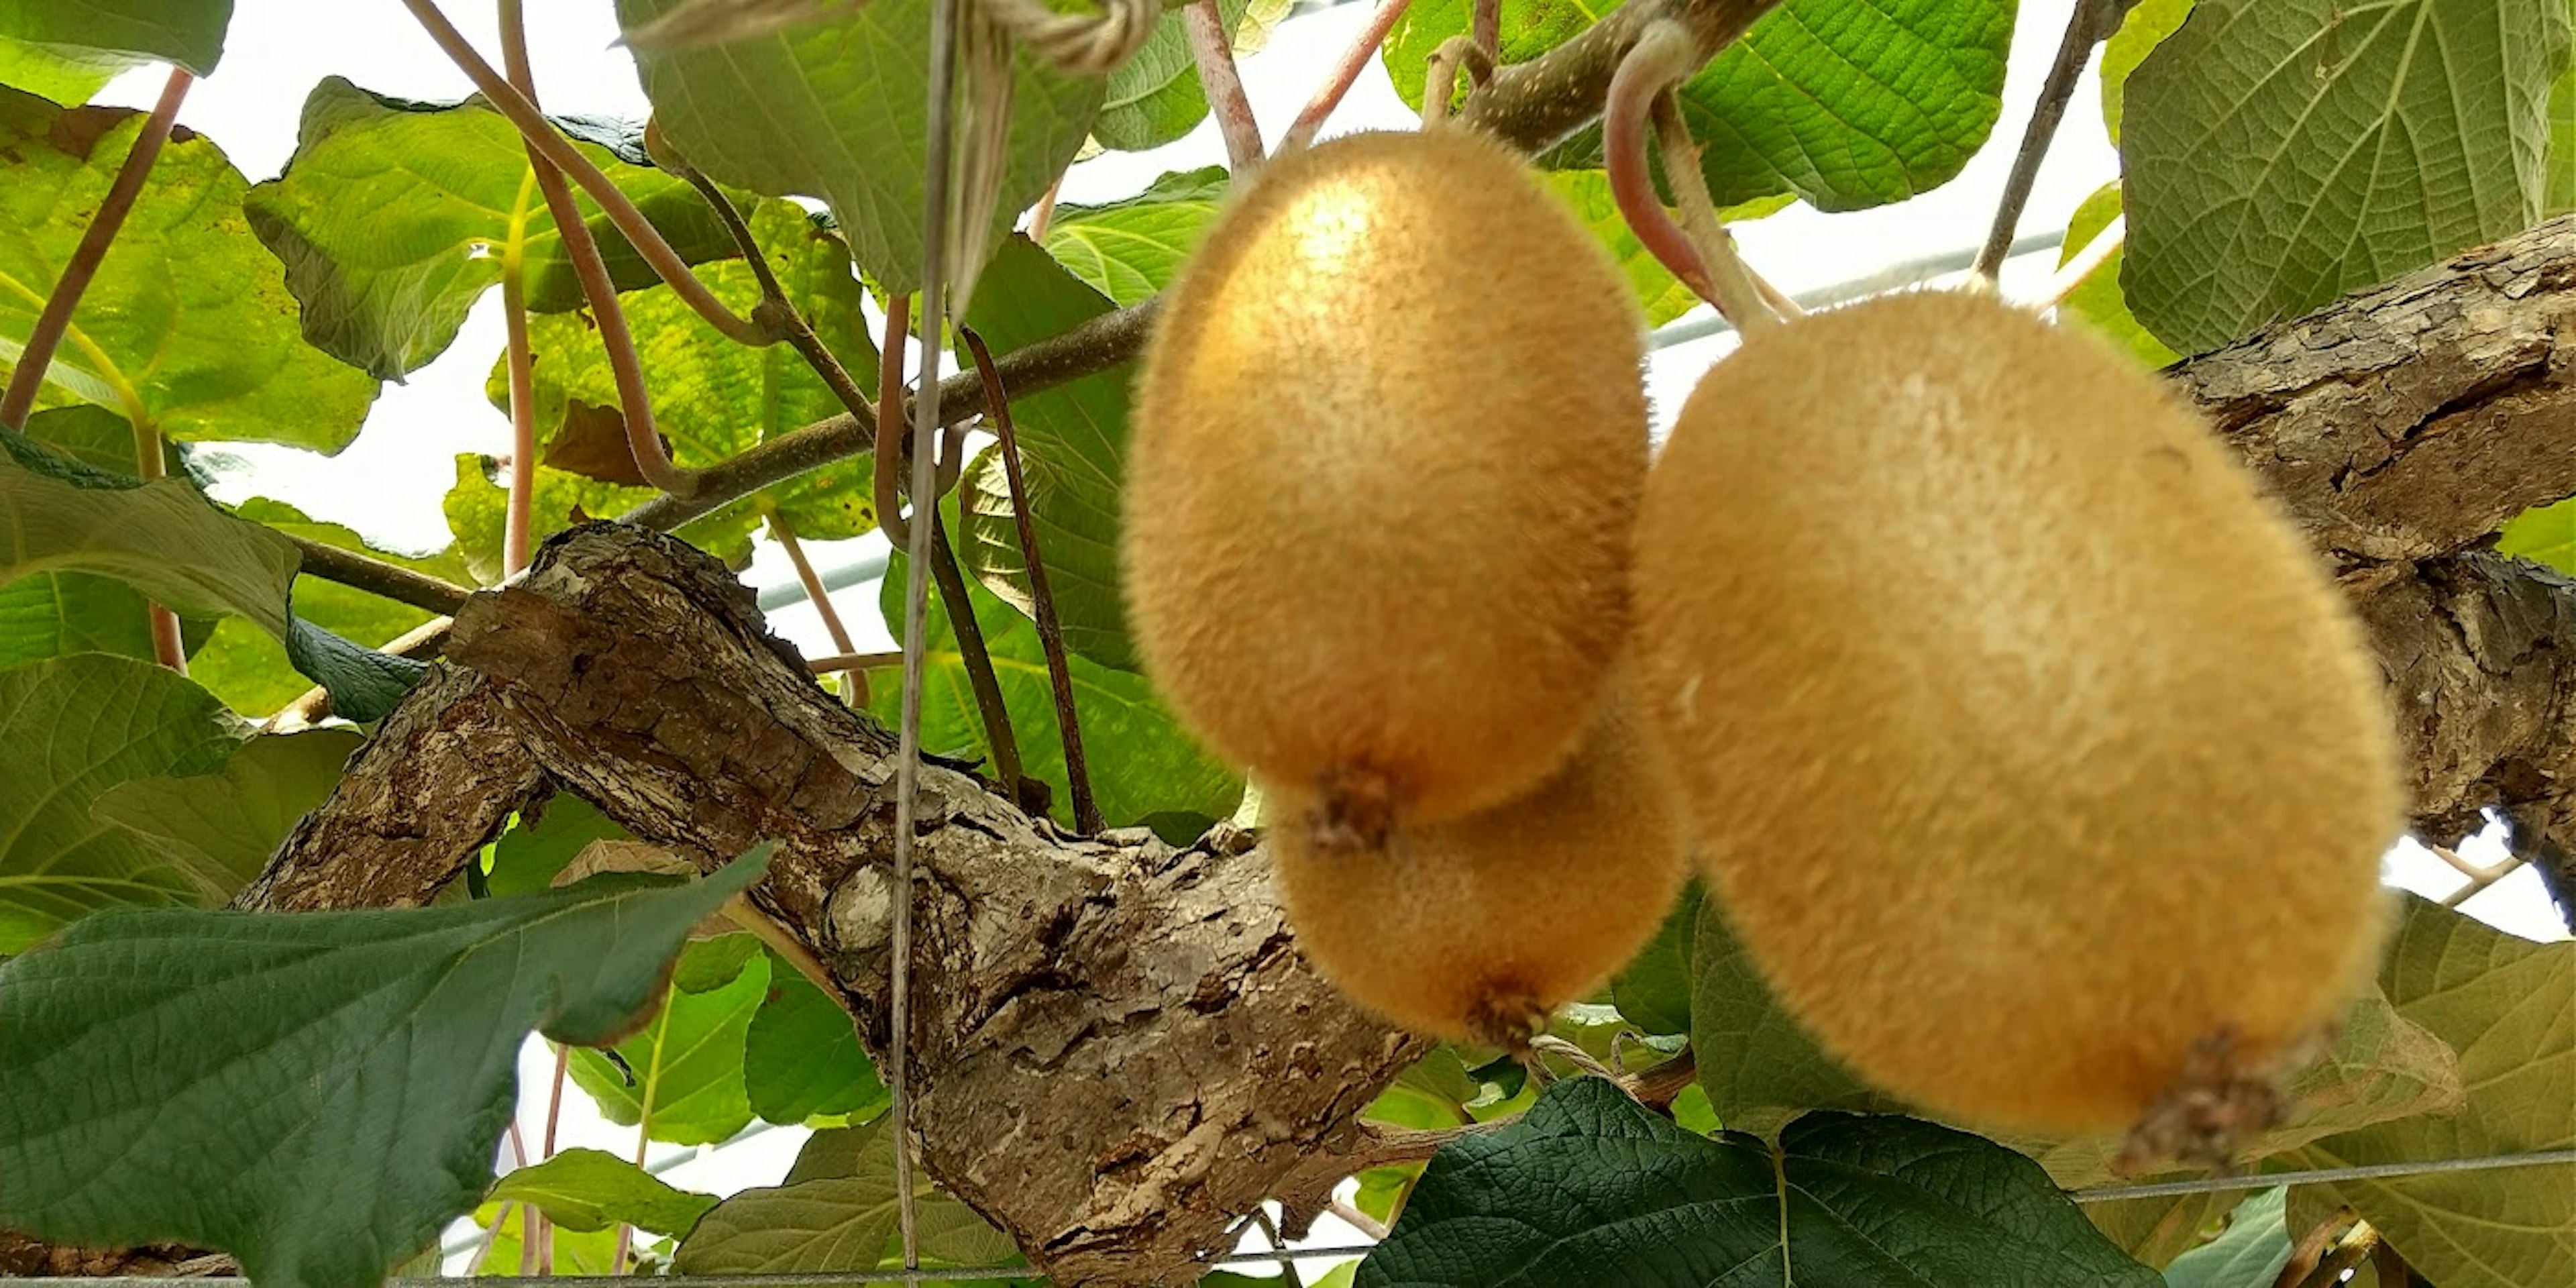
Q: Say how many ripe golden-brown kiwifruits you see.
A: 3